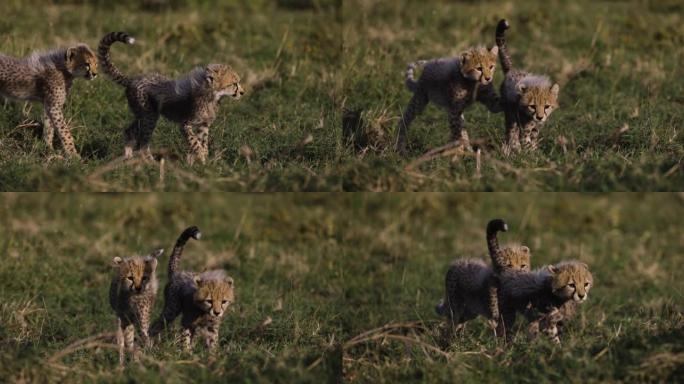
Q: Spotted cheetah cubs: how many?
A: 8